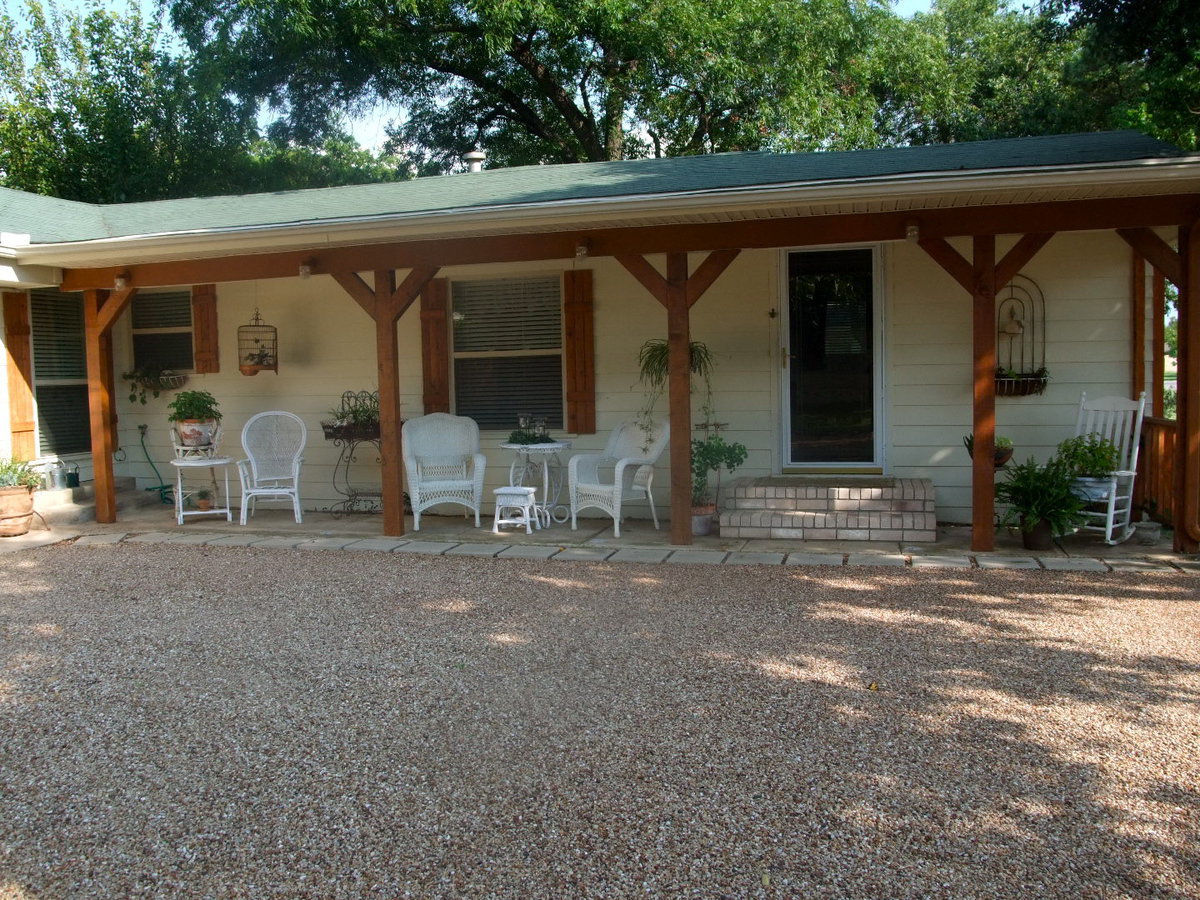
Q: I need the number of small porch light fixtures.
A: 4